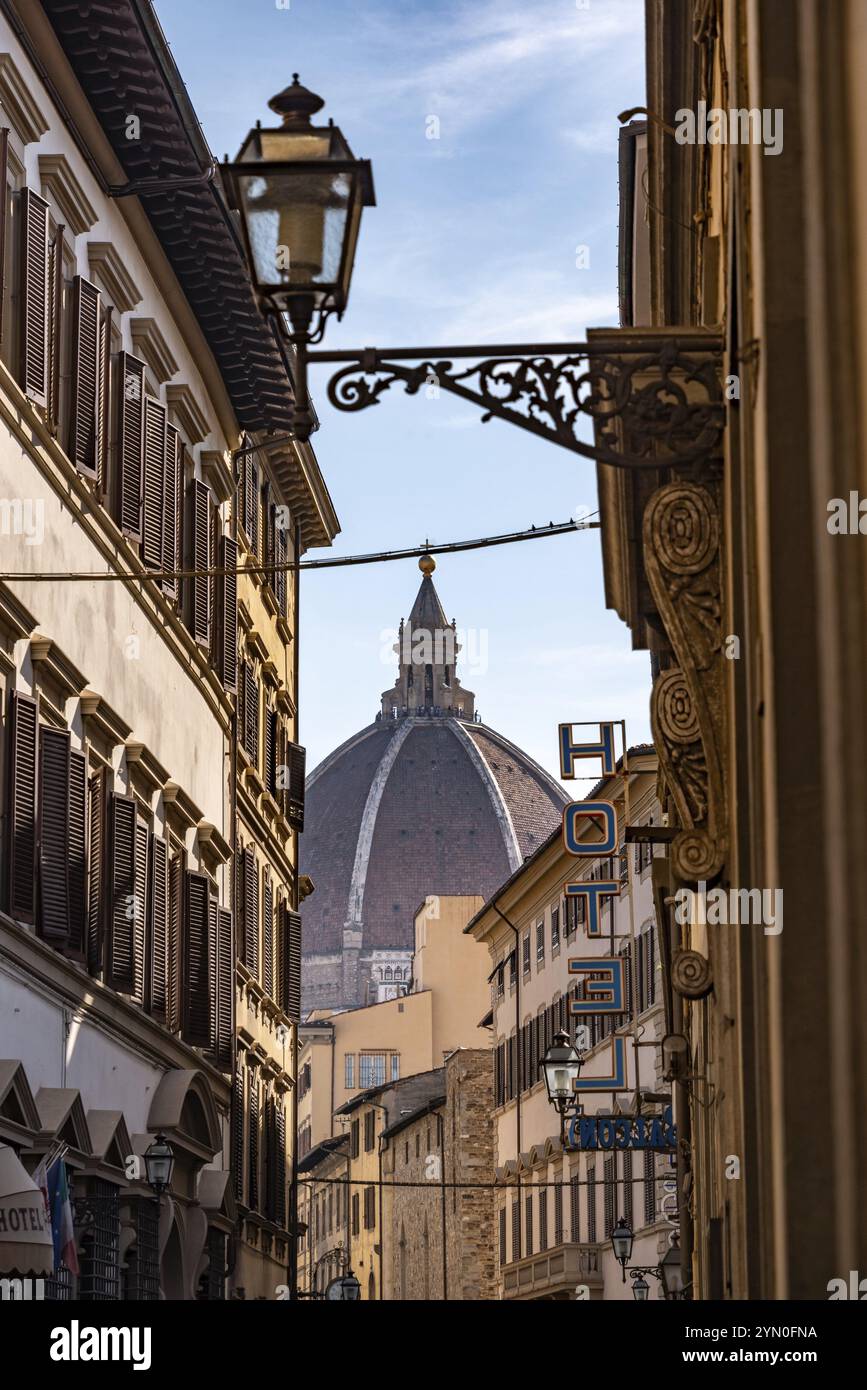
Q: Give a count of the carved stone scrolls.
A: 4